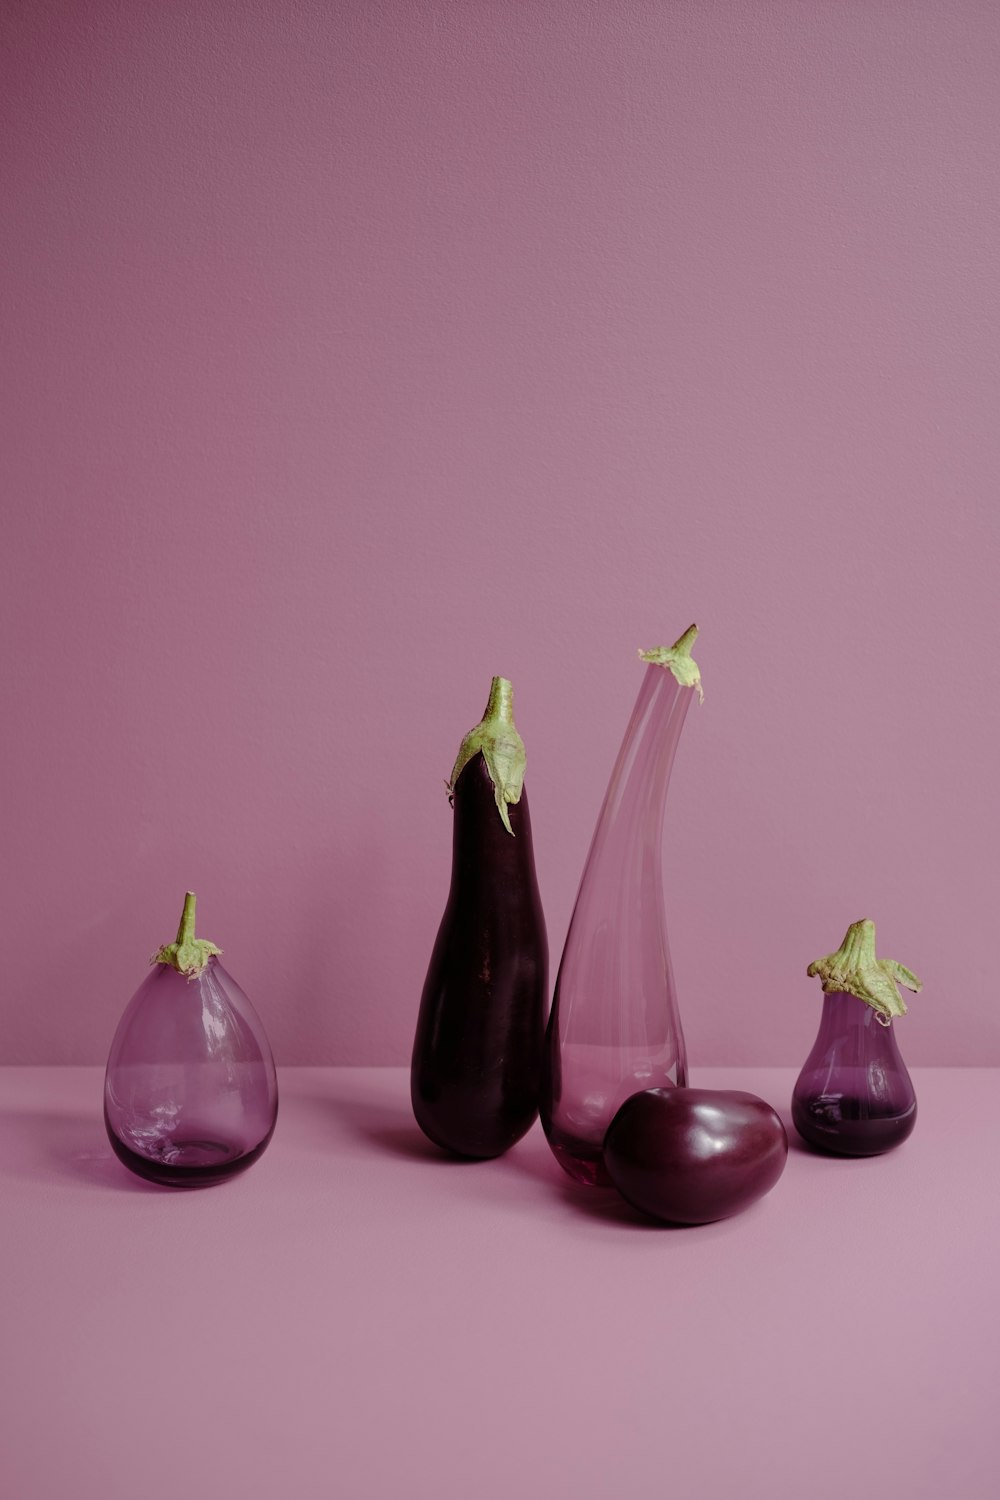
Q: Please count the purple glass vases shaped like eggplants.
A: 3